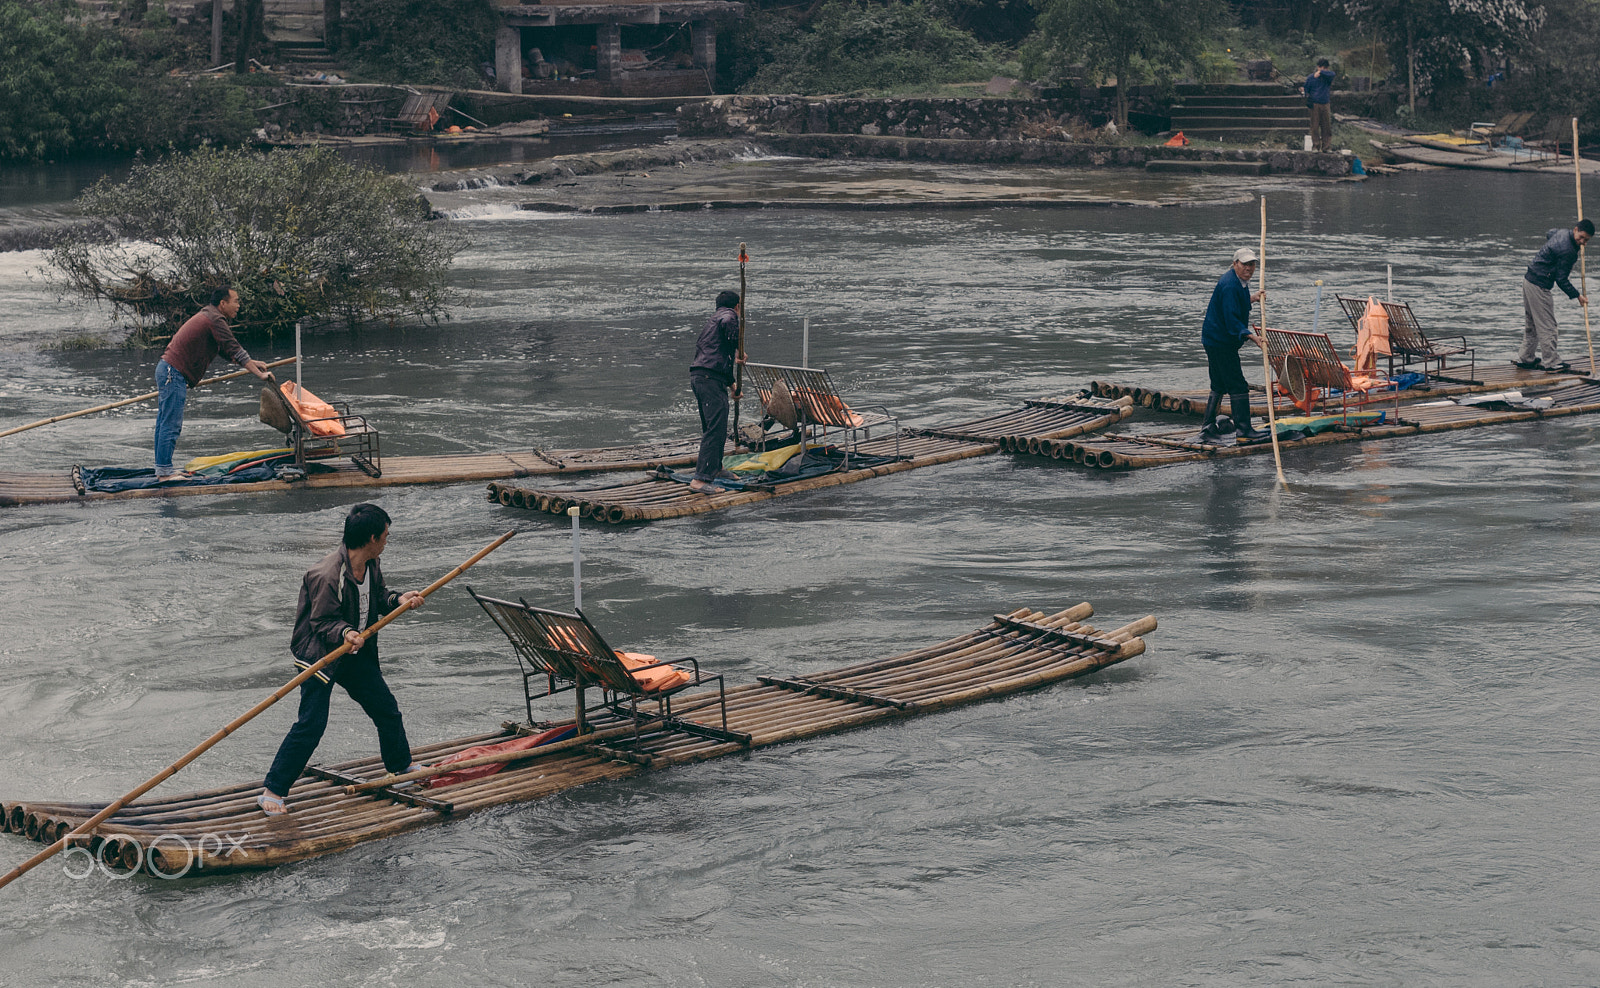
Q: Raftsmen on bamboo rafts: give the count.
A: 5